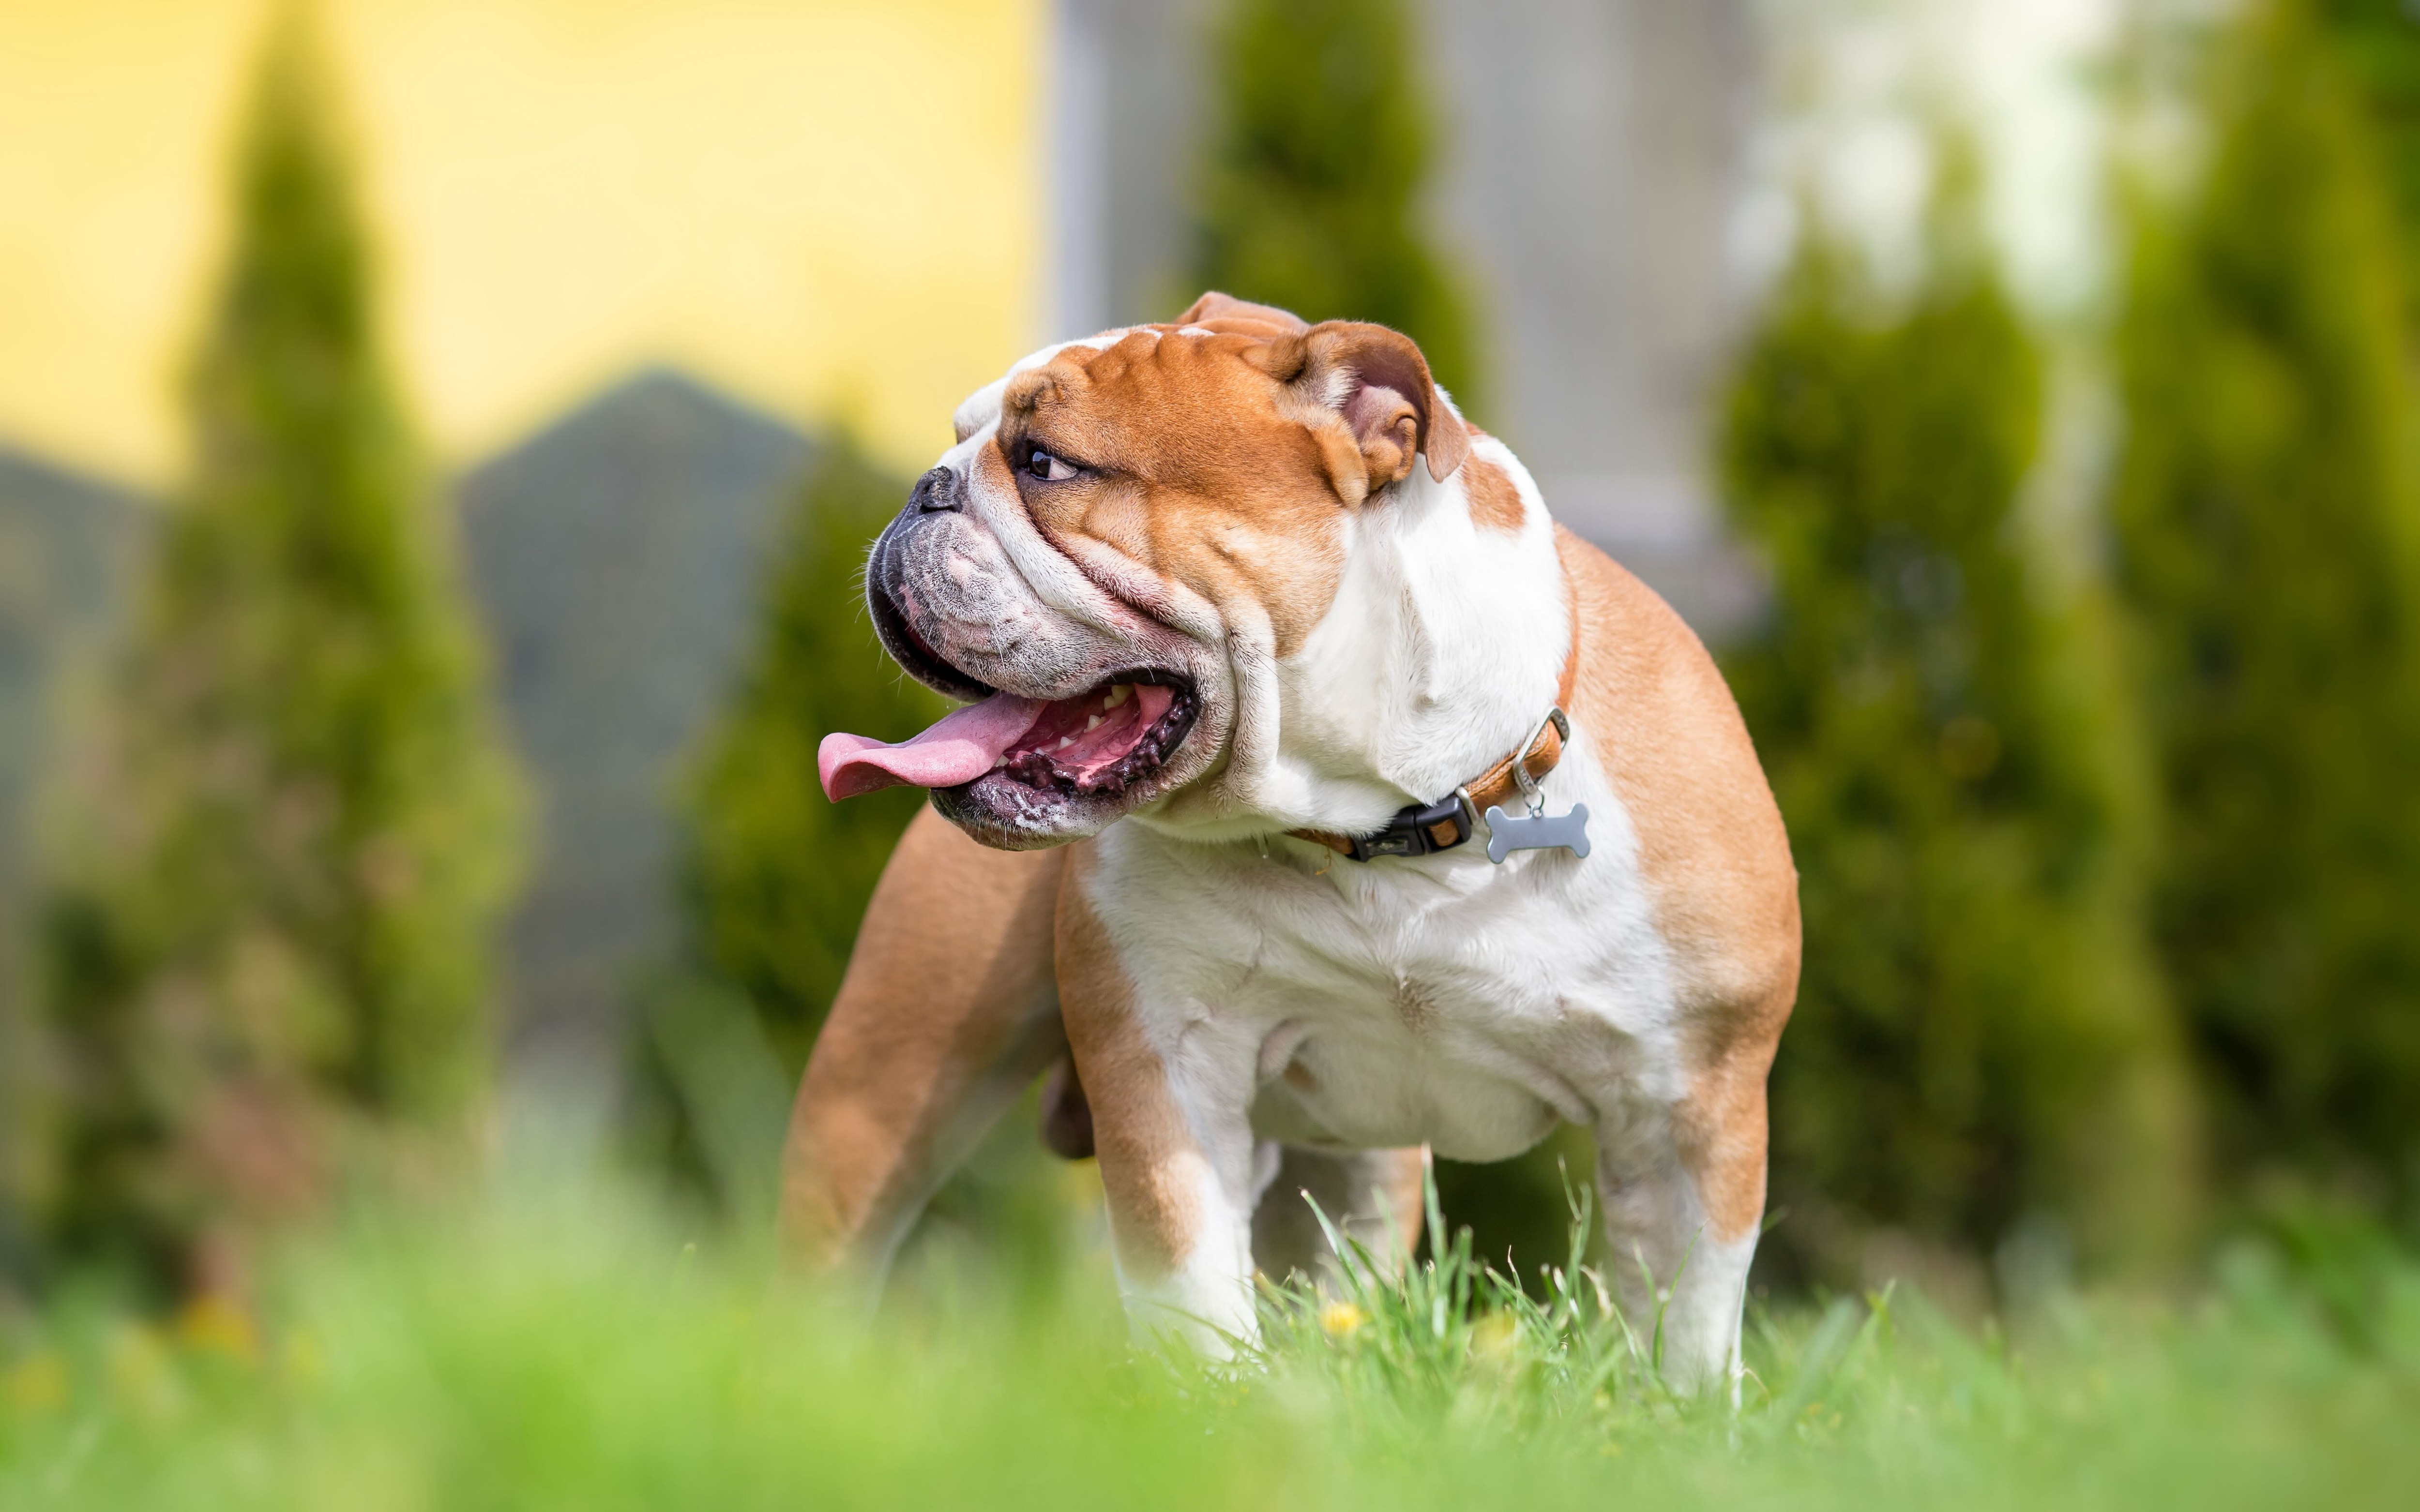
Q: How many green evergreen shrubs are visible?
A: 5